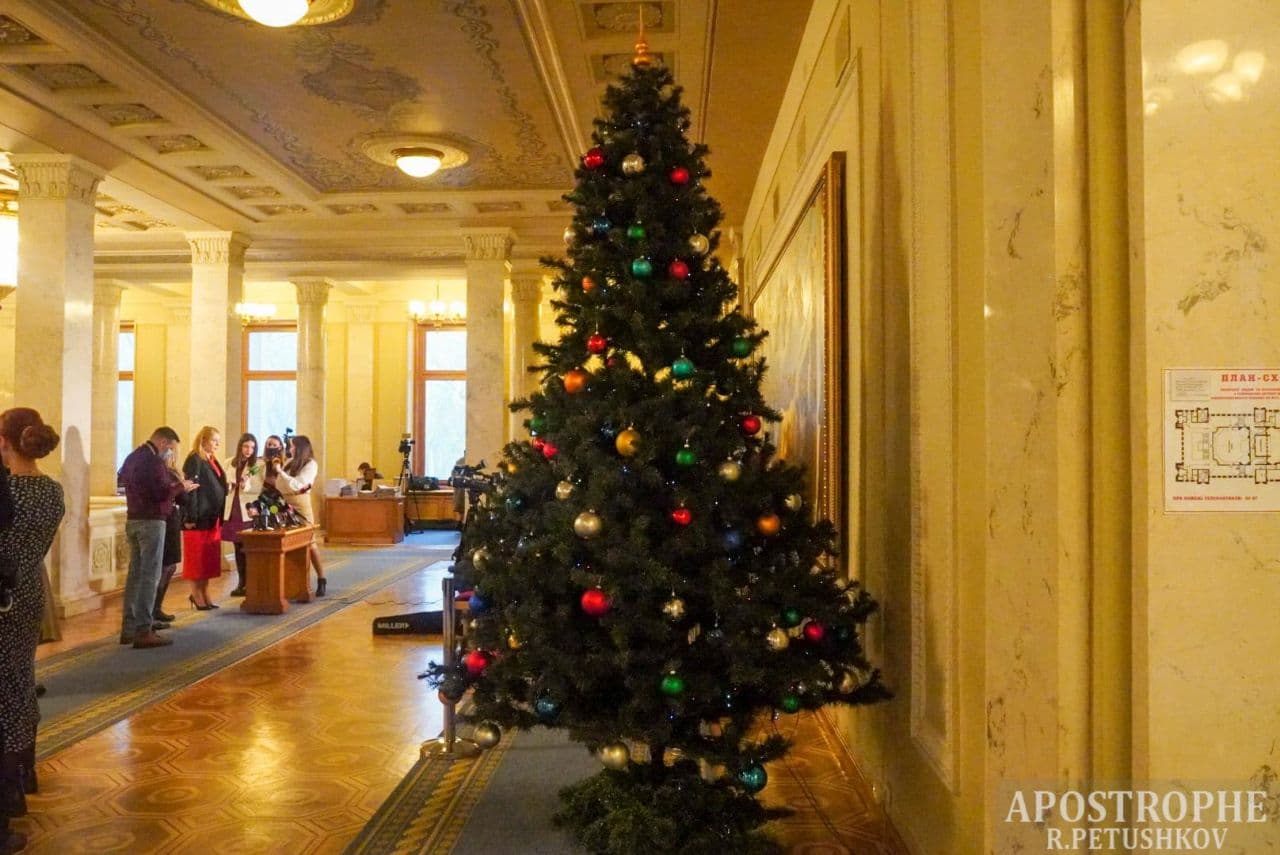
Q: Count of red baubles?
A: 11